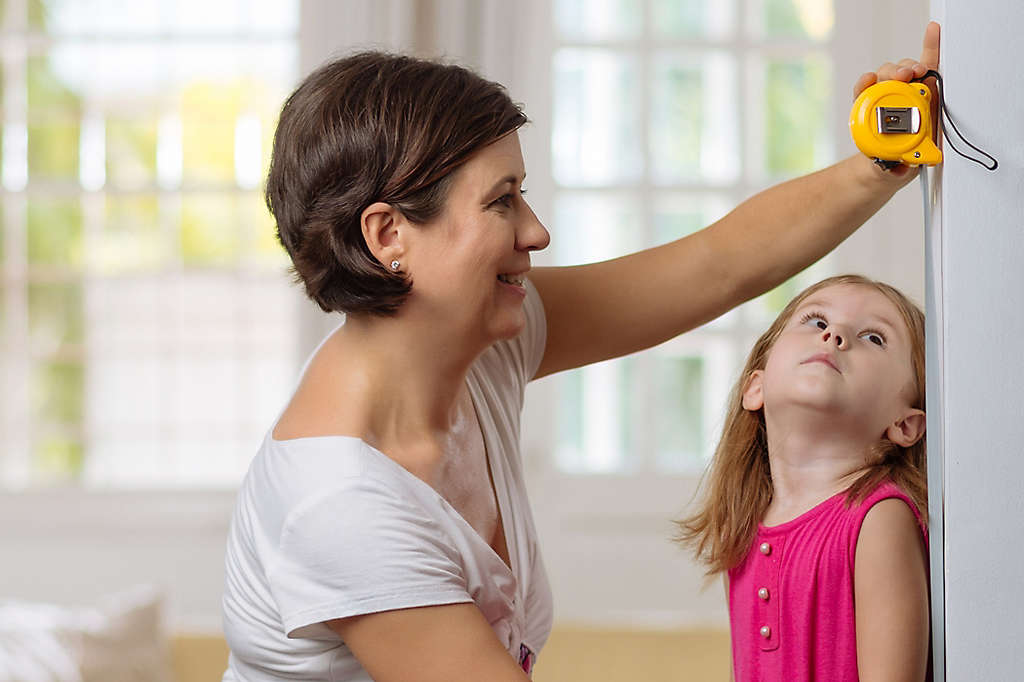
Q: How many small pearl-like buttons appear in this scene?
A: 3